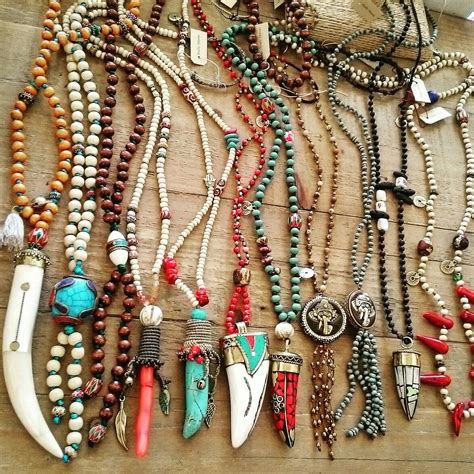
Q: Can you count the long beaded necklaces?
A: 11